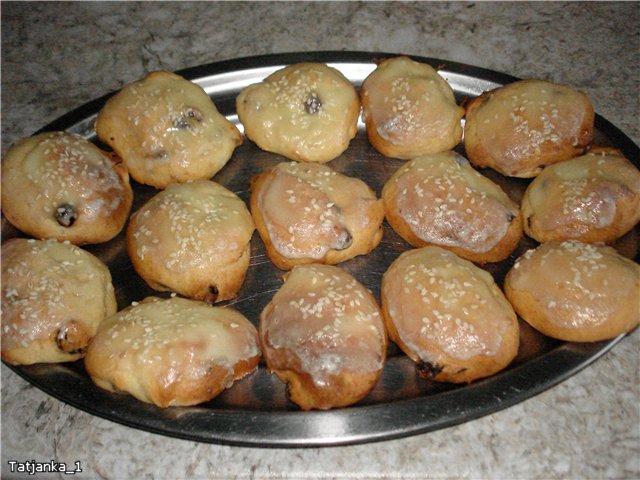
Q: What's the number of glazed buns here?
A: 14